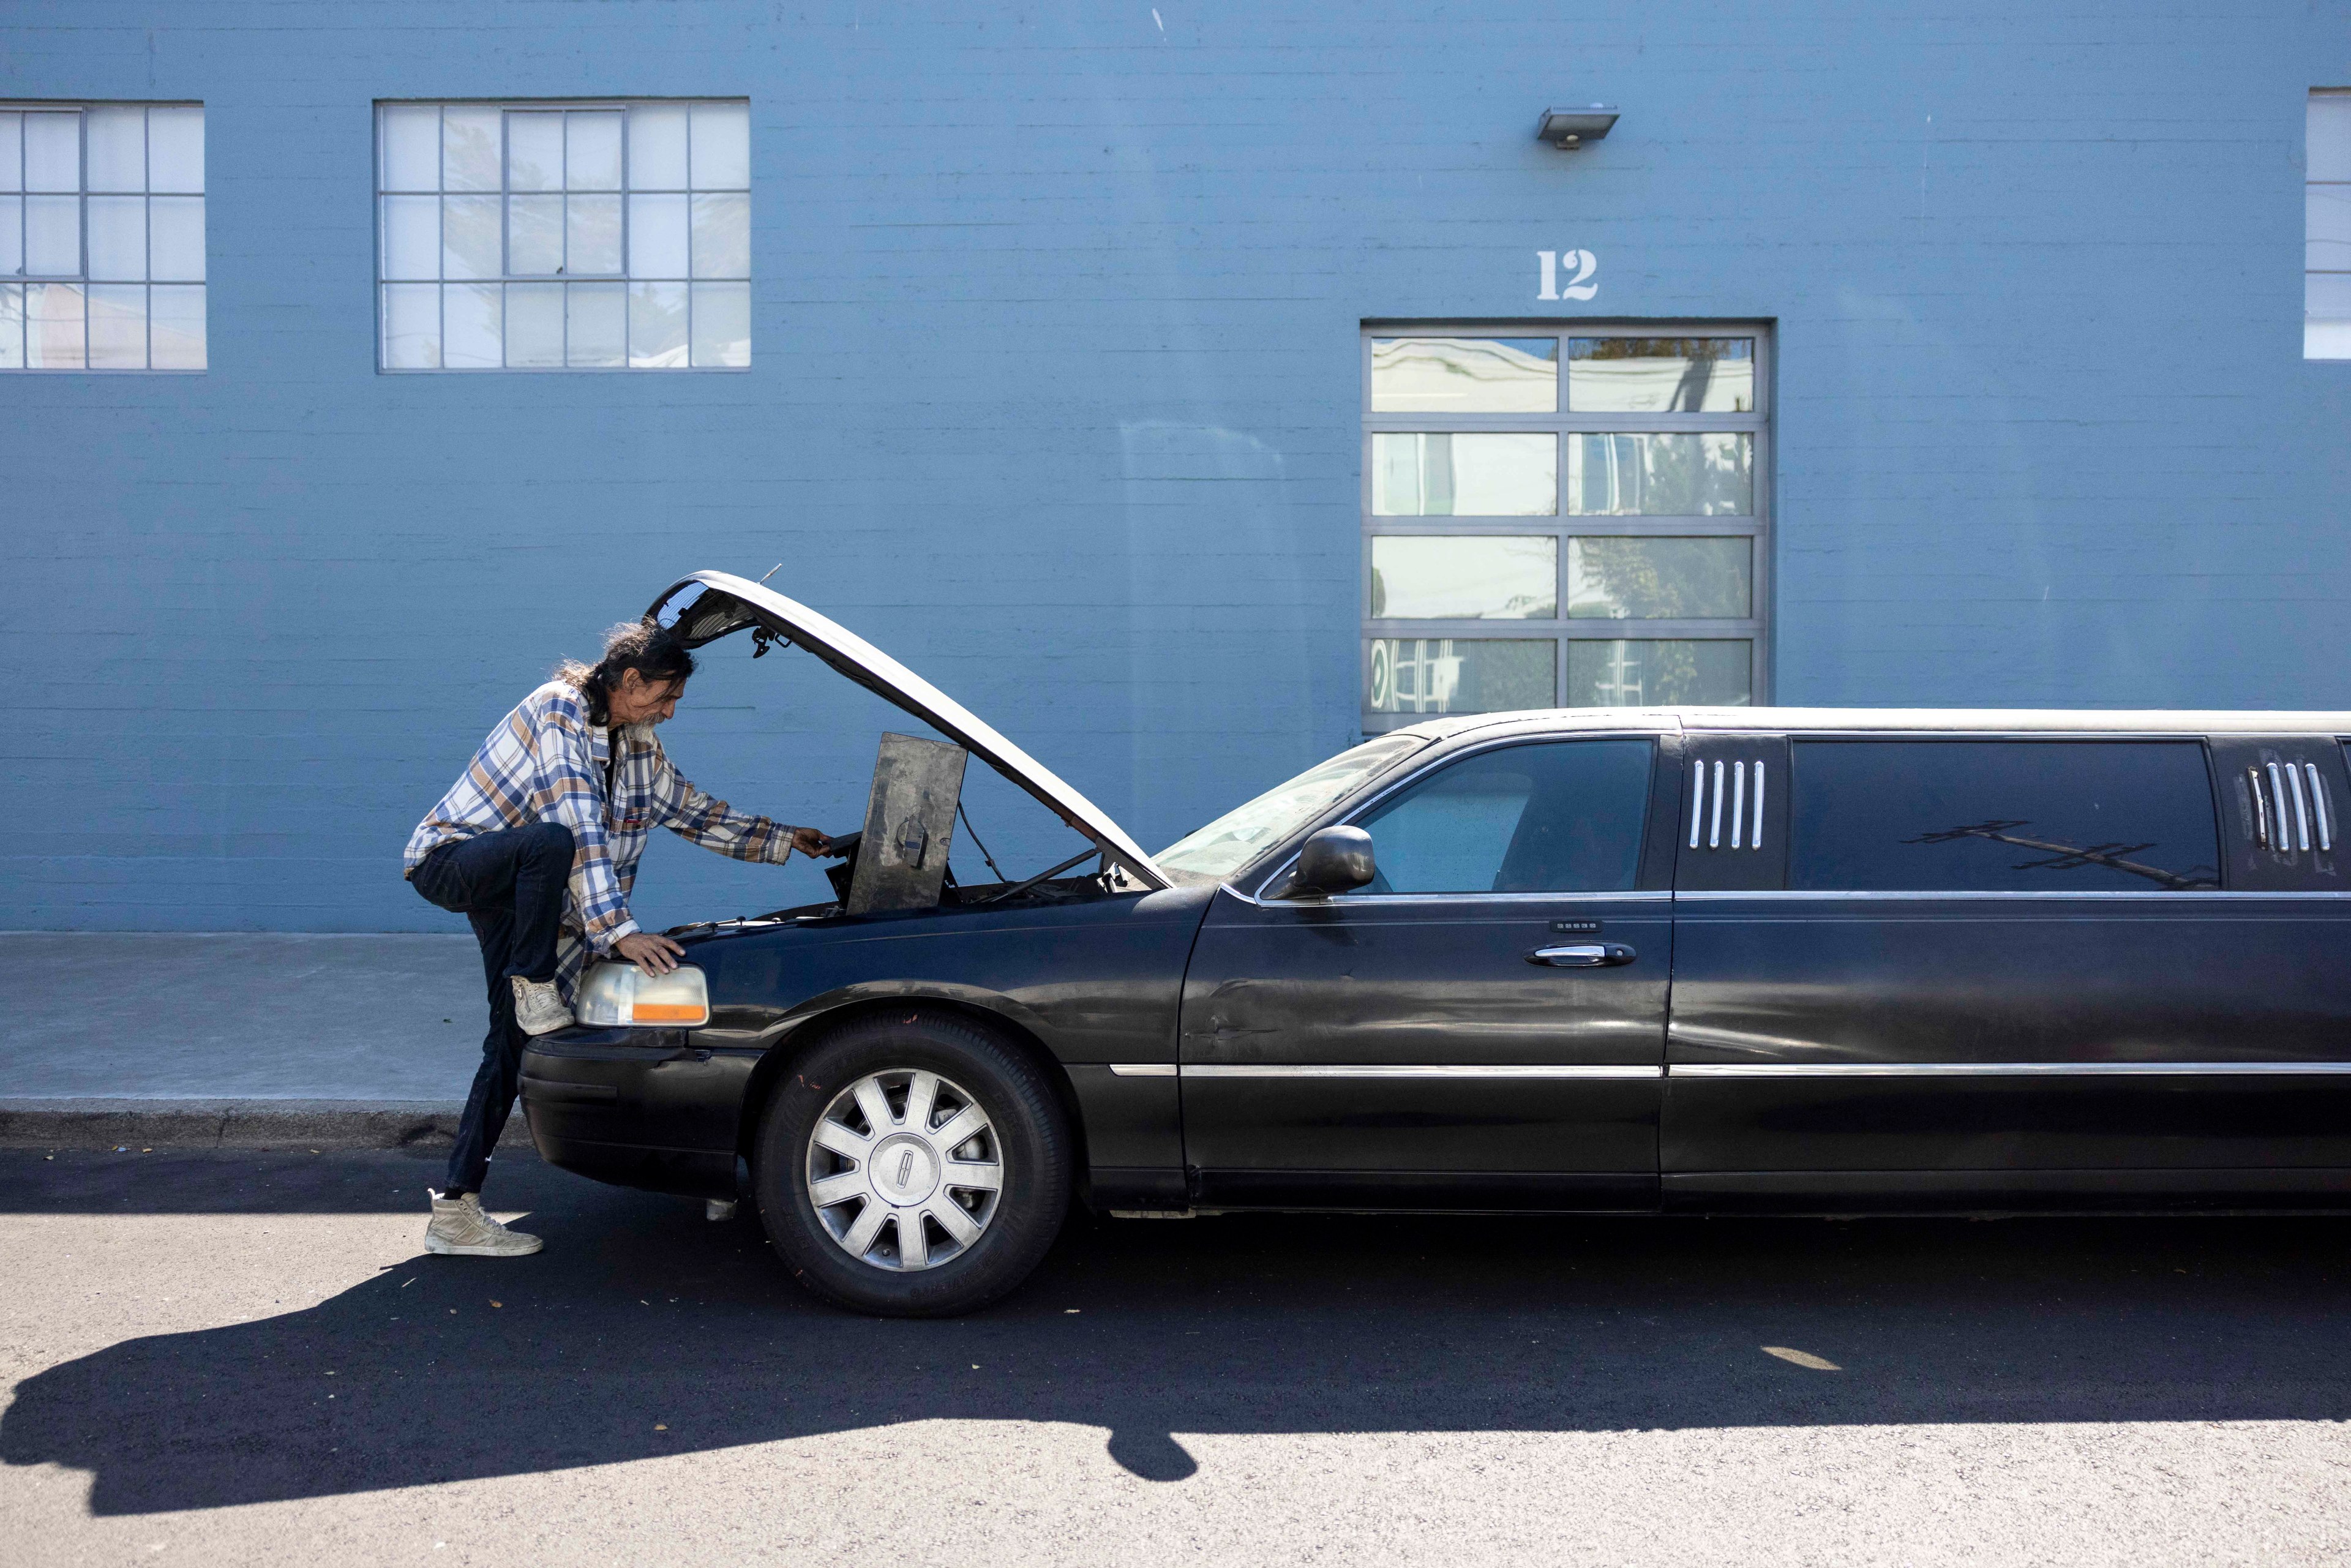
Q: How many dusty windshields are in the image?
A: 1